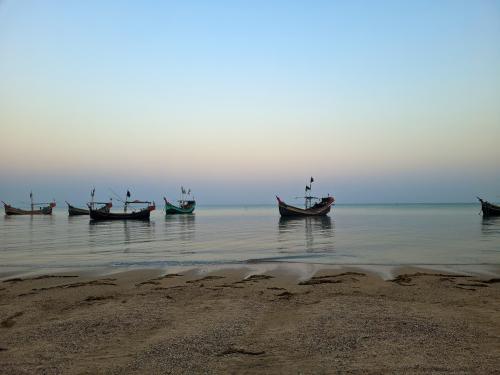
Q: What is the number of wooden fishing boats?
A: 6